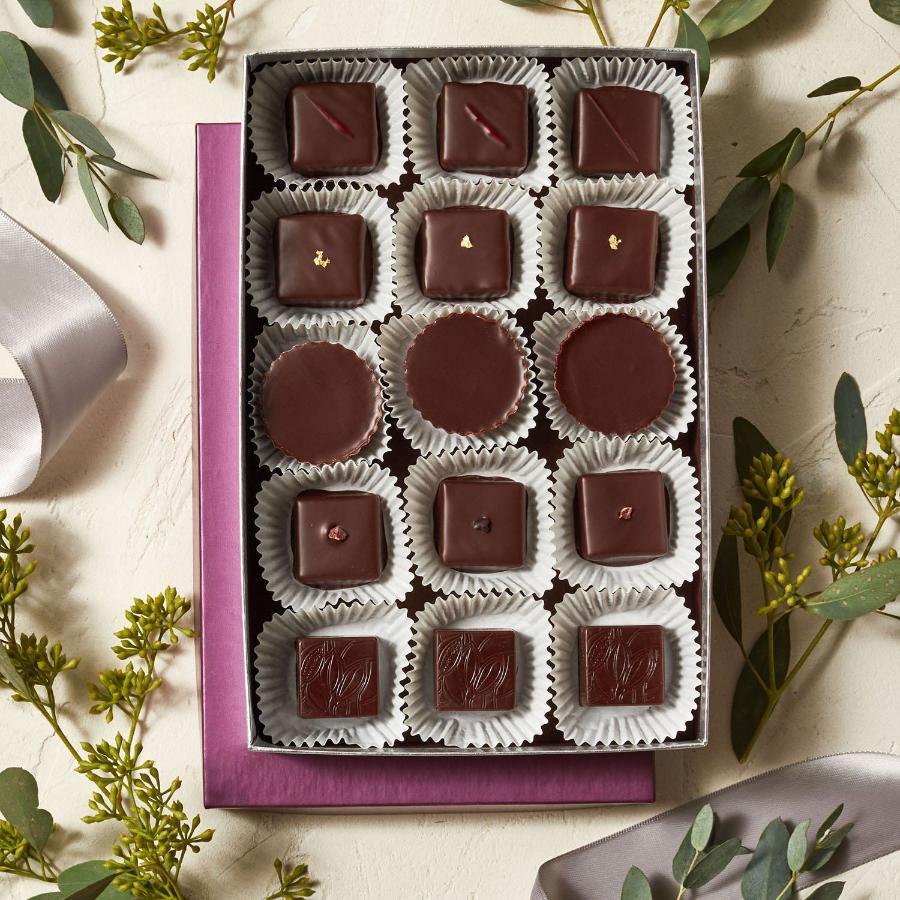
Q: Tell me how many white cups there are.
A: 15